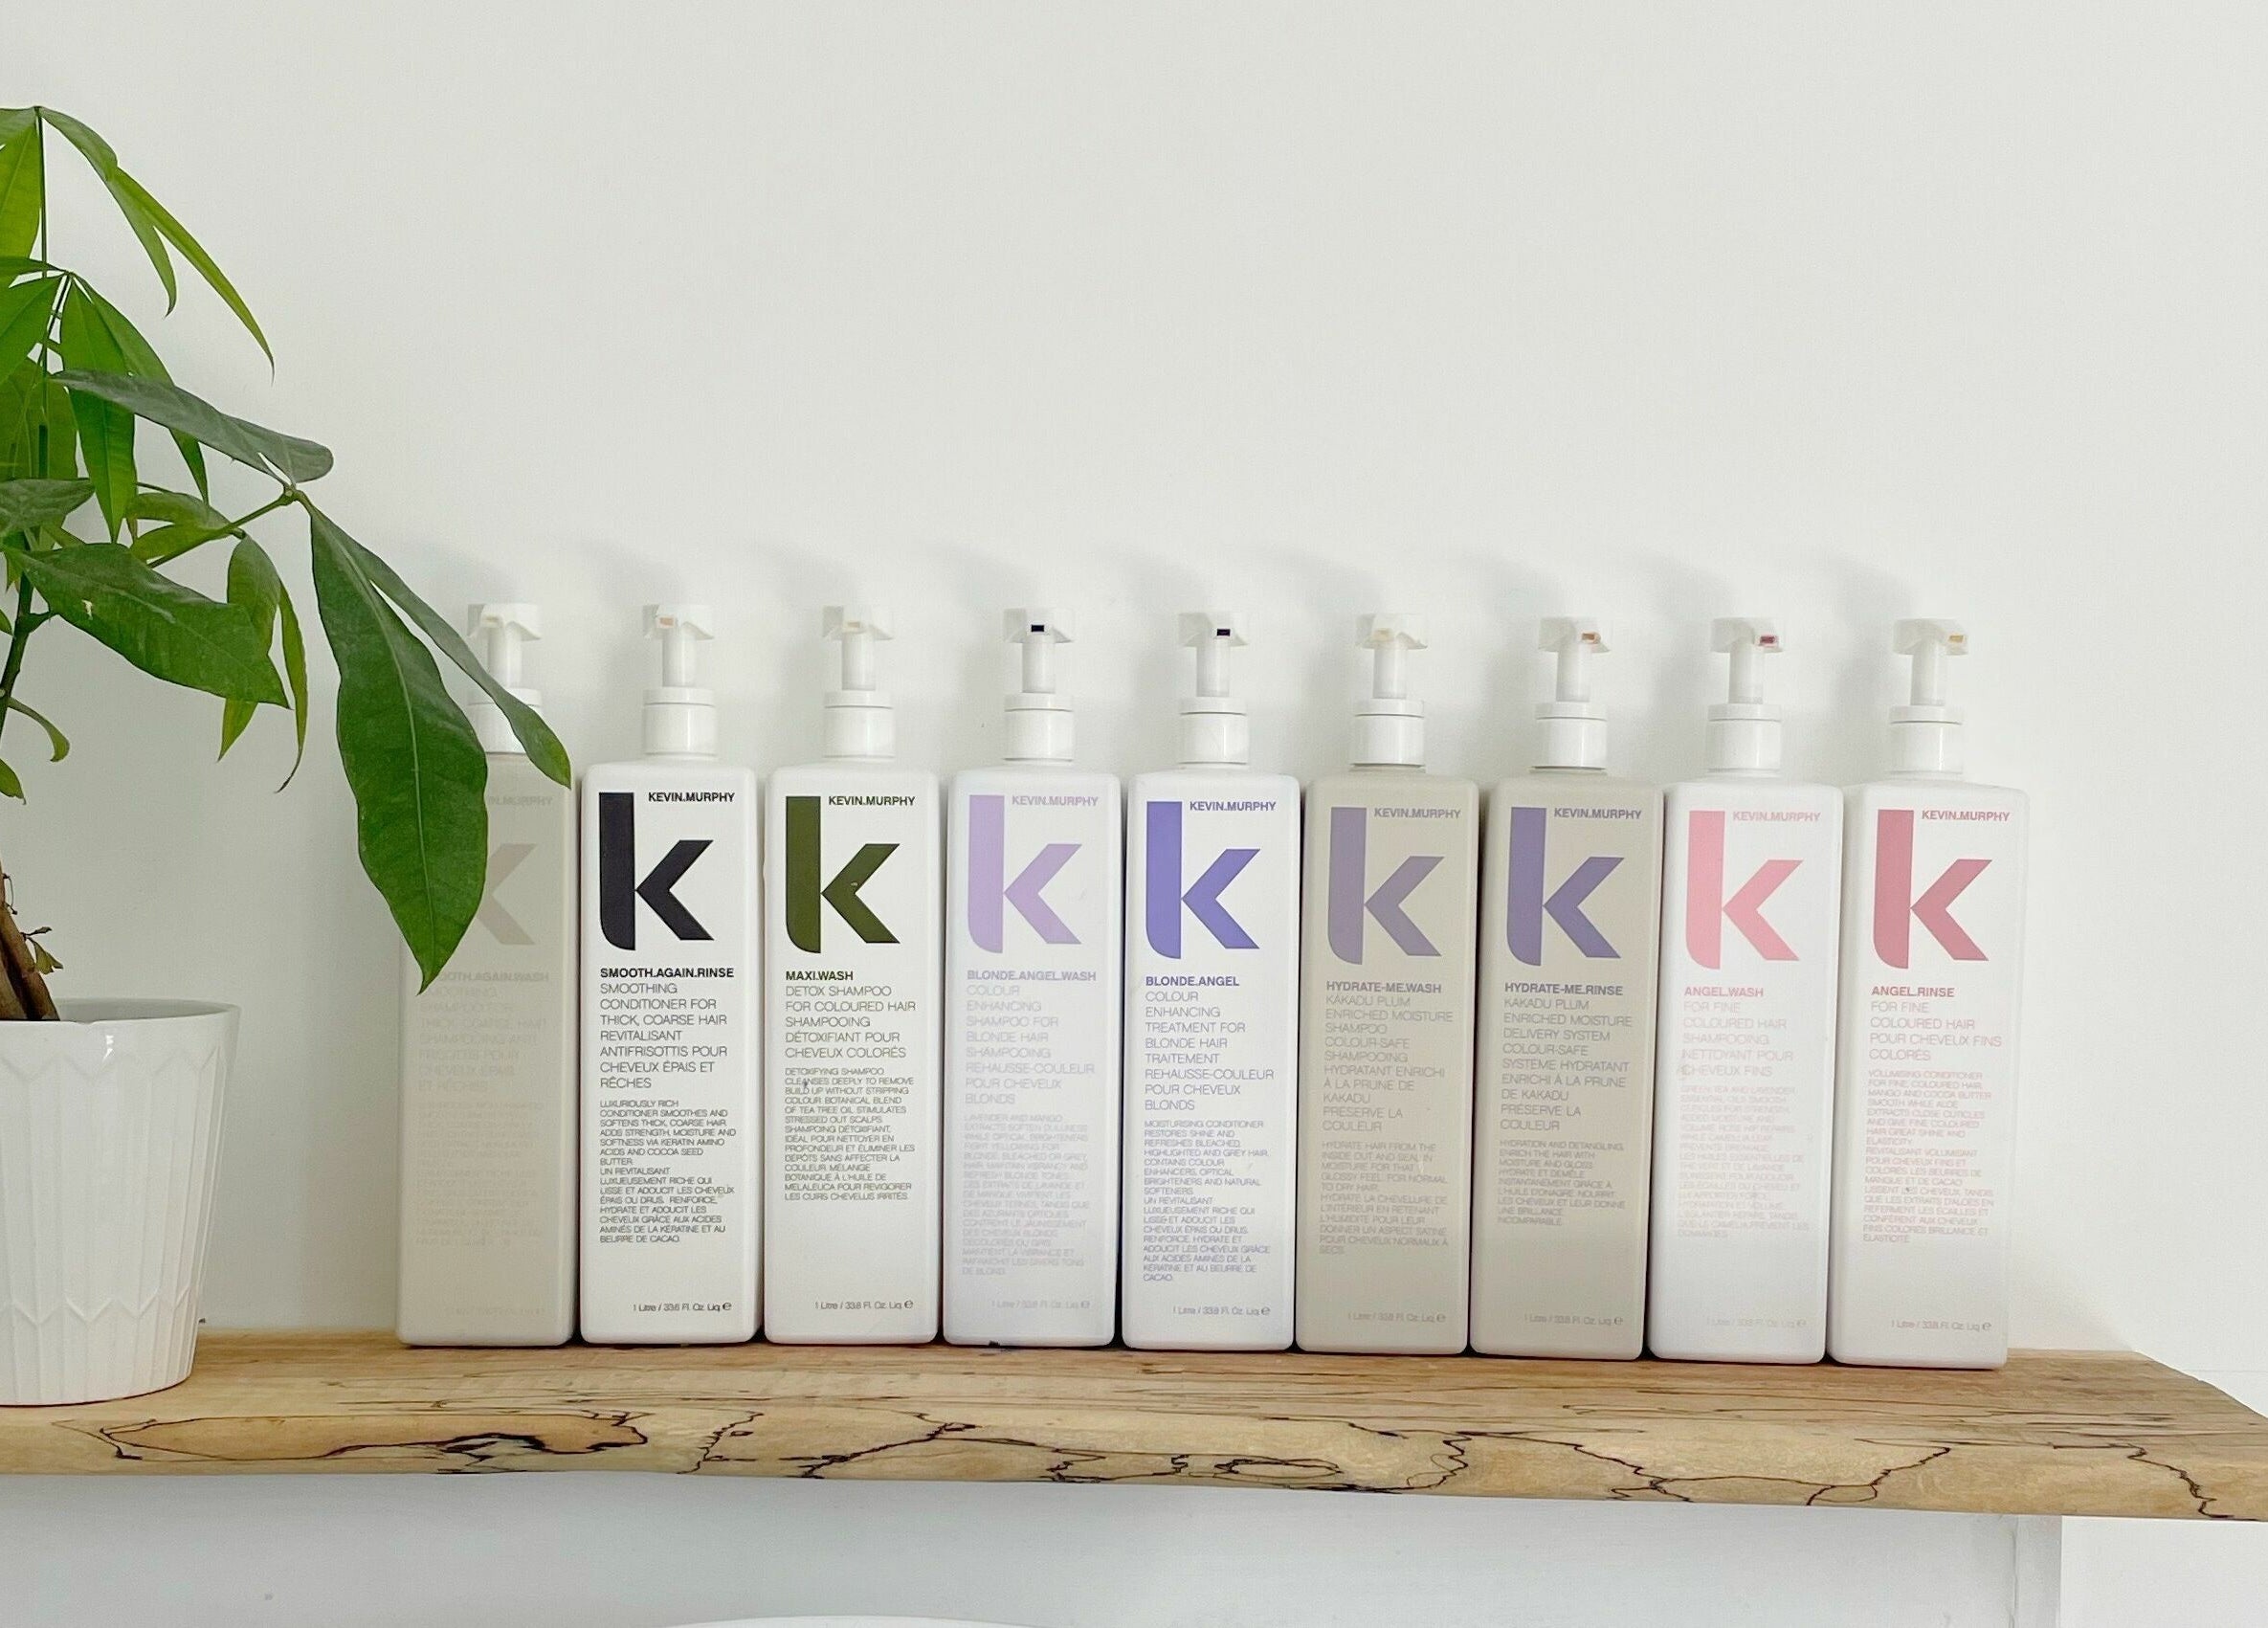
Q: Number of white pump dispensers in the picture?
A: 9